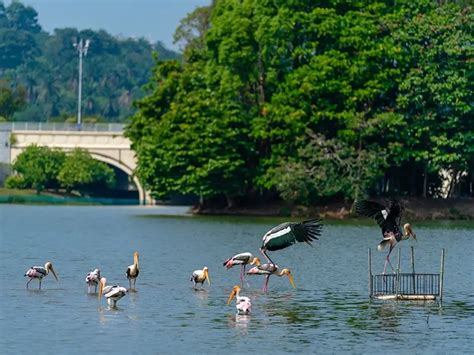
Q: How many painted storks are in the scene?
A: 10